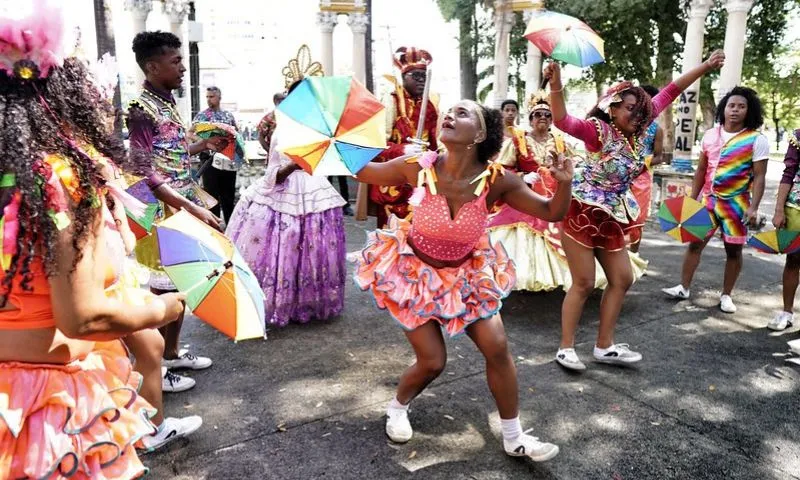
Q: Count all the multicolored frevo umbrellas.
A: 7